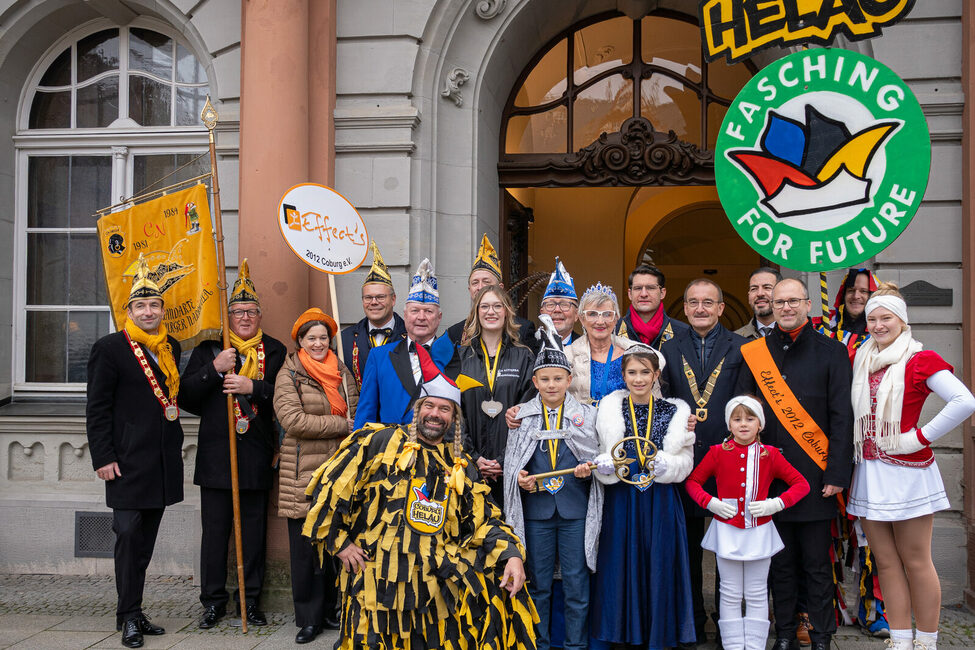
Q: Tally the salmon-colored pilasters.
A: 2